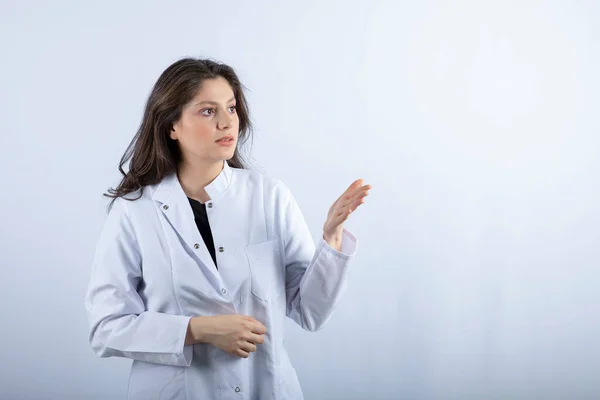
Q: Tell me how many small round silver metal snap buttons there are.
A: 6